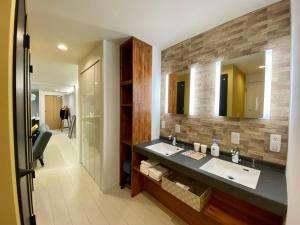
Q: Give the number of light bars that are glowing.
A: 4